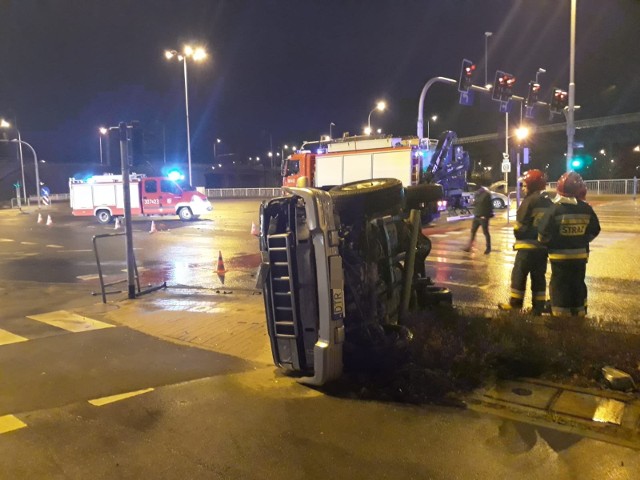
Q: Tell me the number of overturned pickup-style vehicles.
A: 1